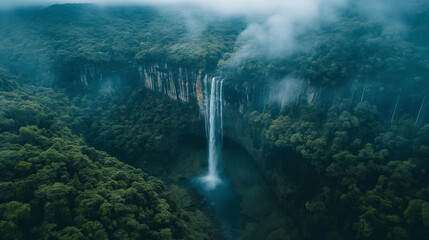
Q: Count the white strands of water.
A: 4